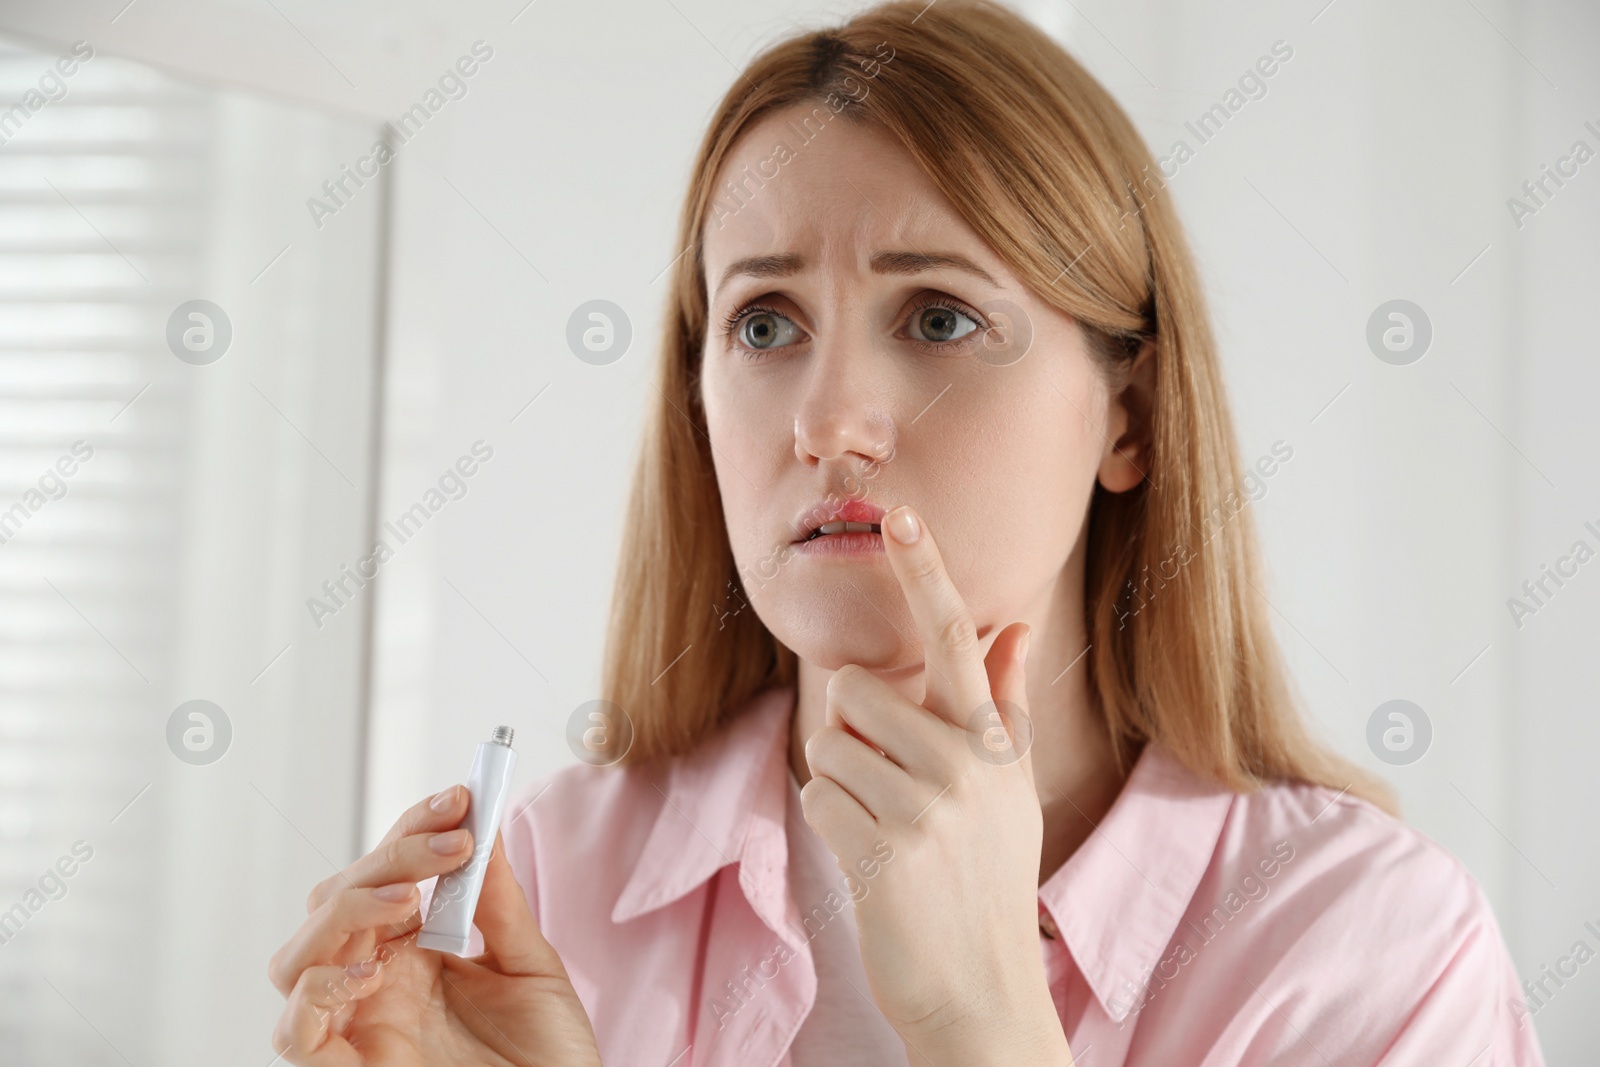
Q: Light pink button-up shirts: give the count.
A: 1